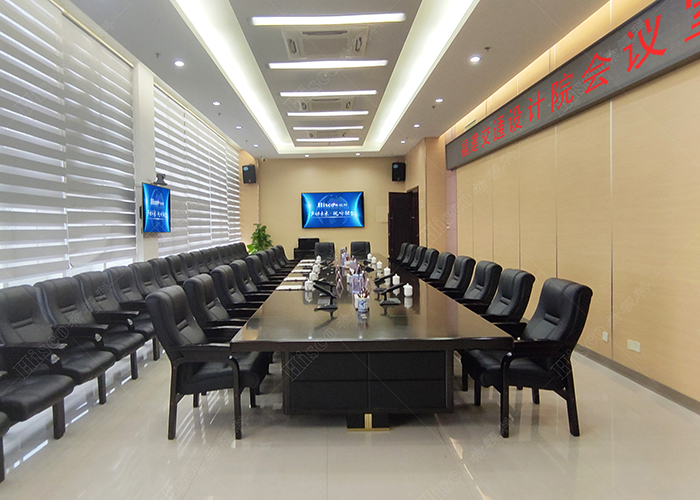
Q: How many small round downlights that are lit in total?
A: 10